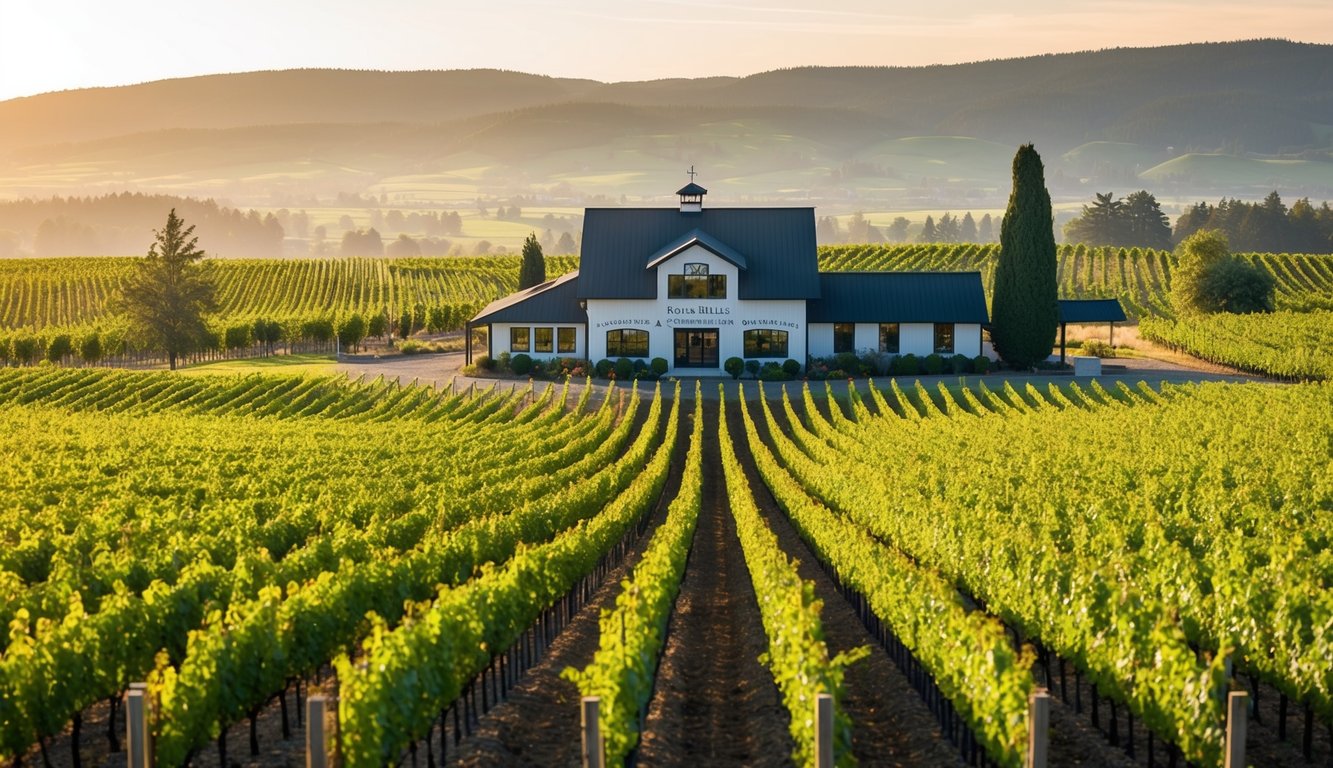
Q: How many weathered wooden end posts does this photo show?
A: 6